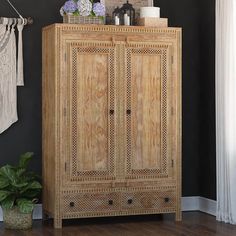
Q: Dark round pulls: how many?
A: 6